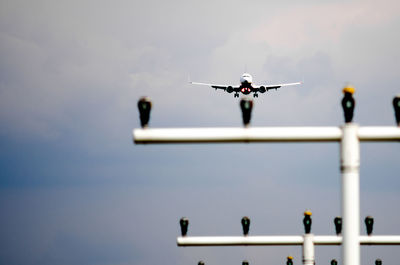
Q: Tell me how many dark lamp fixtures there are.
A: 14